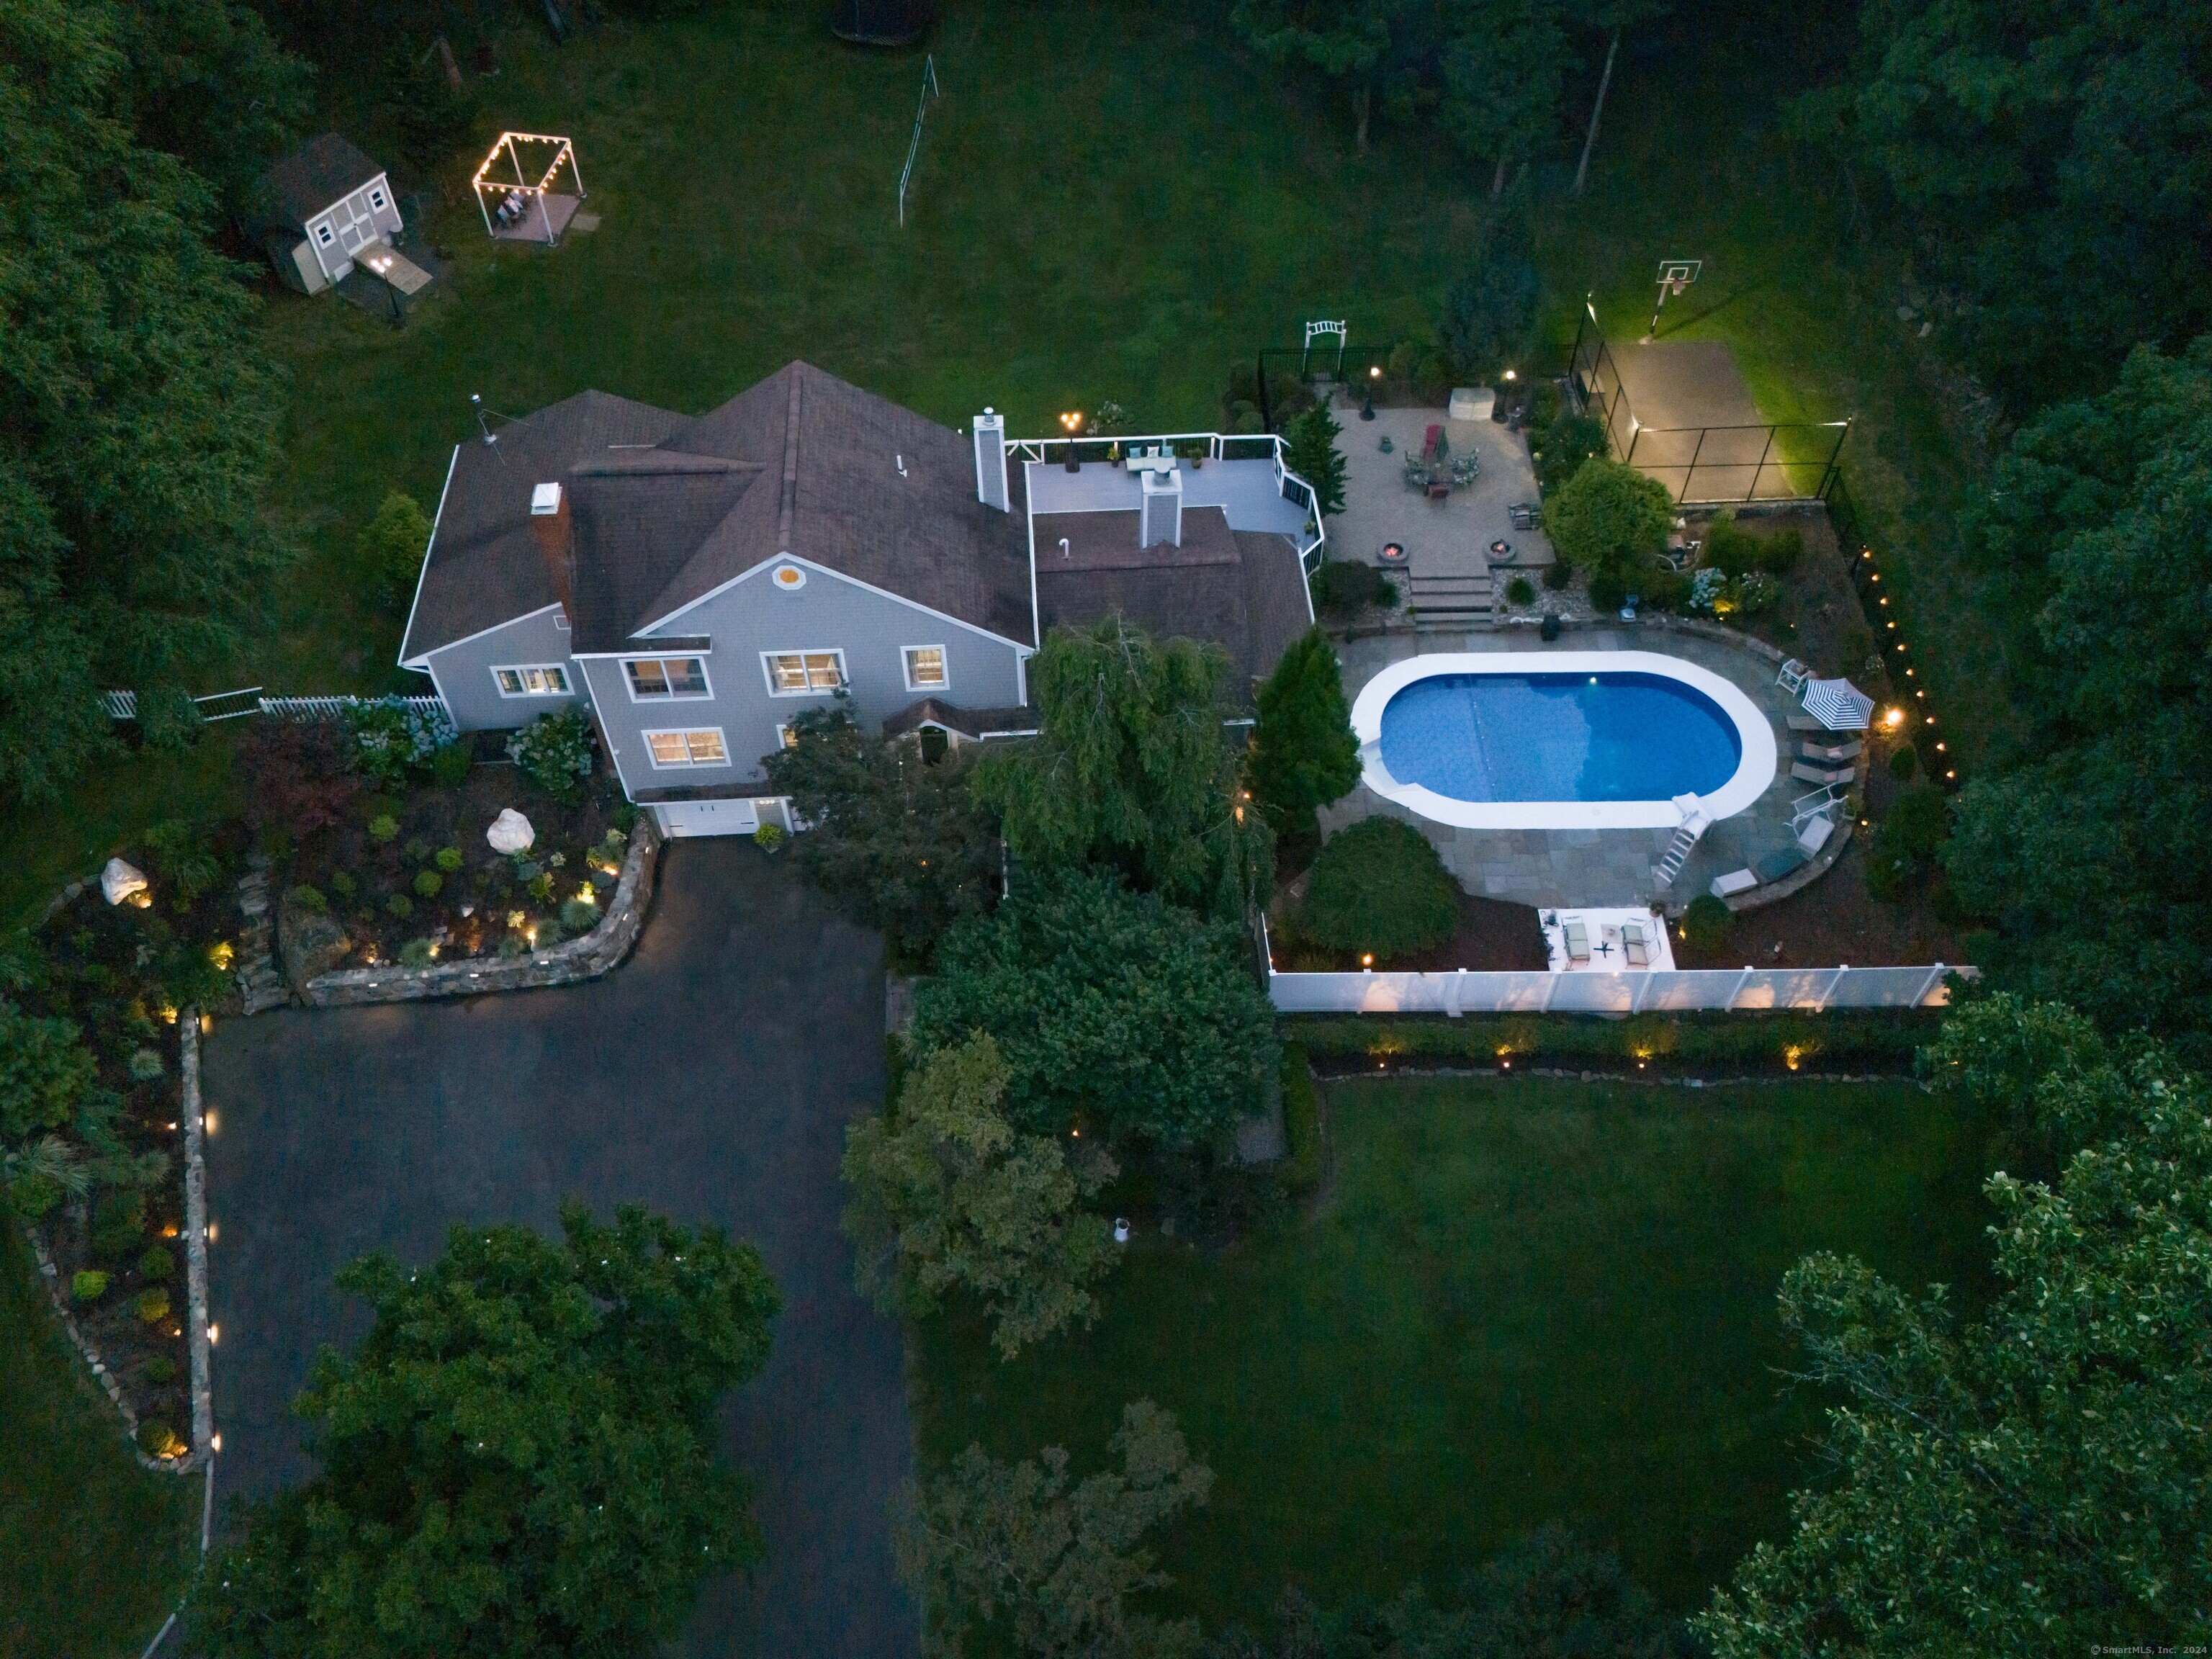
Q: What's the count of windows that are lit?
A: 7